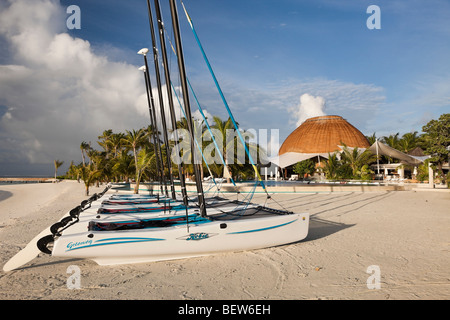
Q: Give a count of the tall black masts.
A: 5